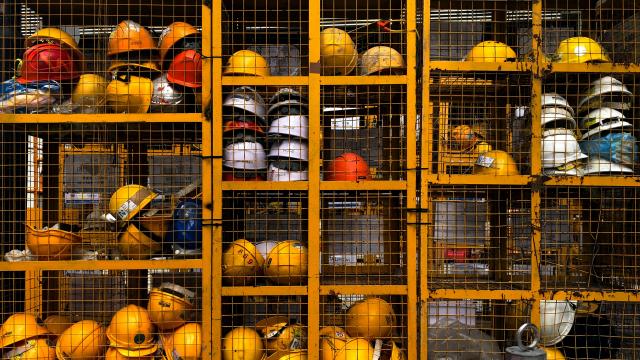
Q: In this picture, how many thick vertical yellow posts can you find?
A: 6